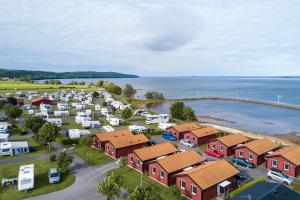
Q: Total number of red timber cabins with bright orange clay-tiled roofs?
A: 10